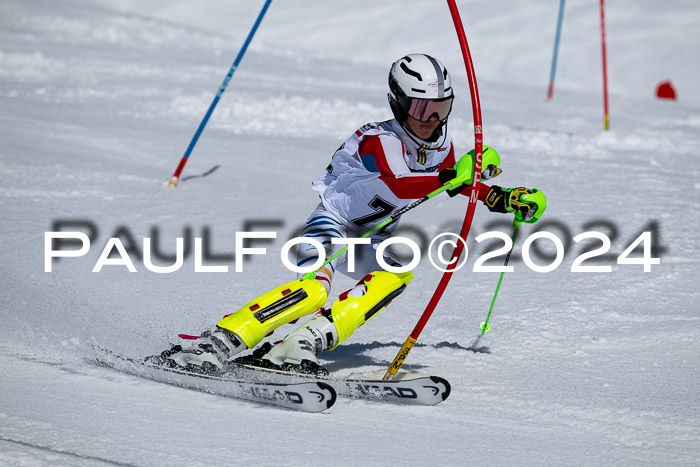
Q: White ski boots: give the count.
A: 2